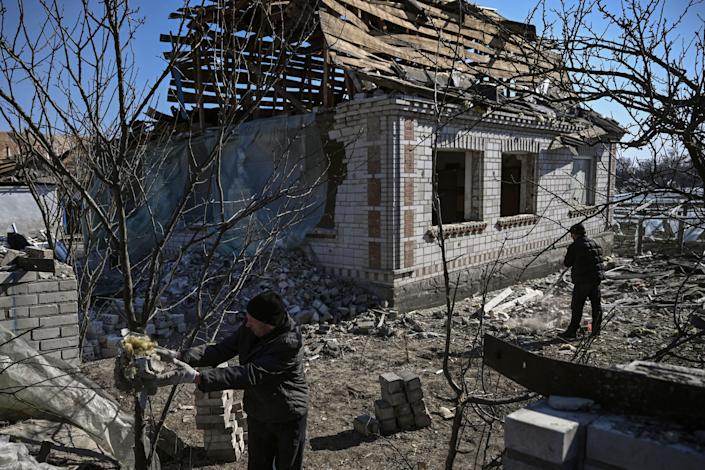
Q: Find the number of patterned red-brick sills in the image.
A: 3